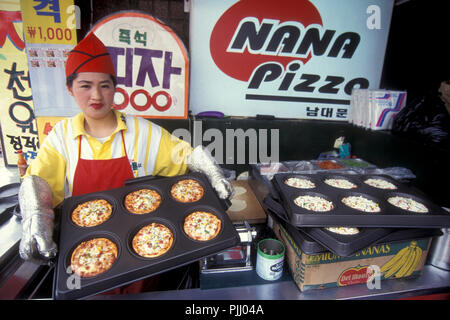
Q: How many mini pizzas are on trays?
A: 13